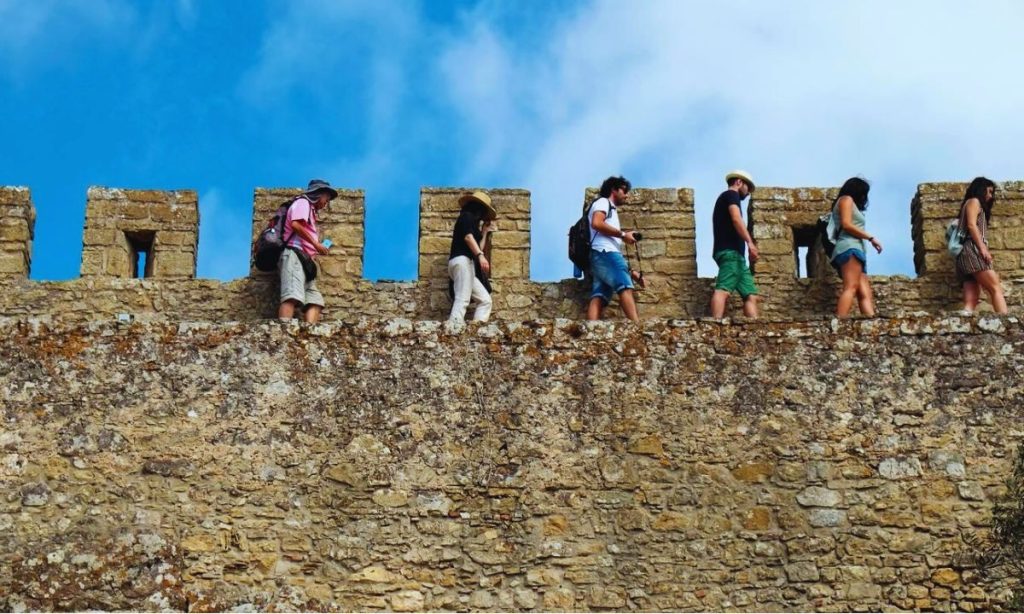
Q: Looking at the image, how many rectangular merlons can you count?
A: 7